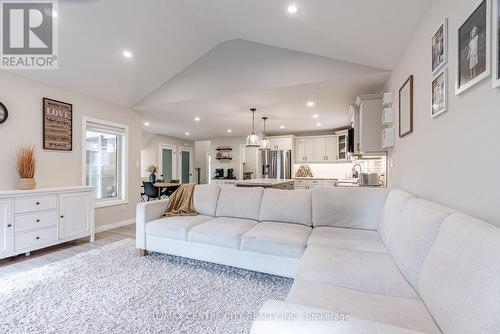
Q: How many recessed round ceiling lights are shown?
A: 11